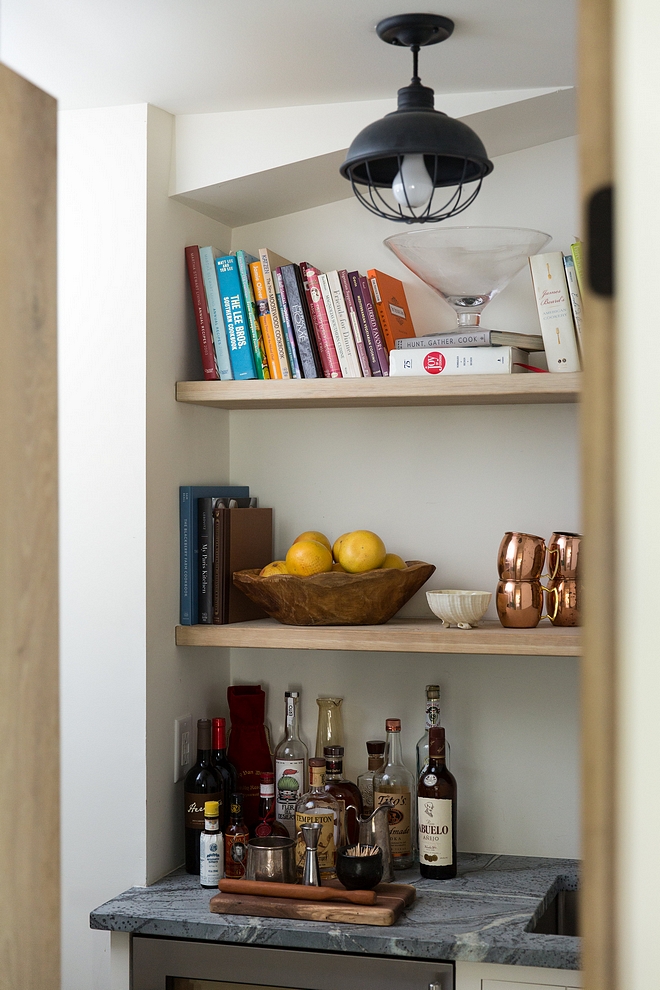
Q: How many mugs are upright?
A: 4